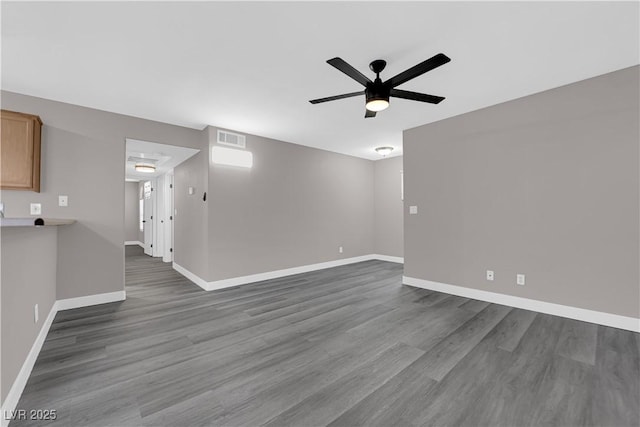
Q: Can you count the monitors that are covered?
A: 0